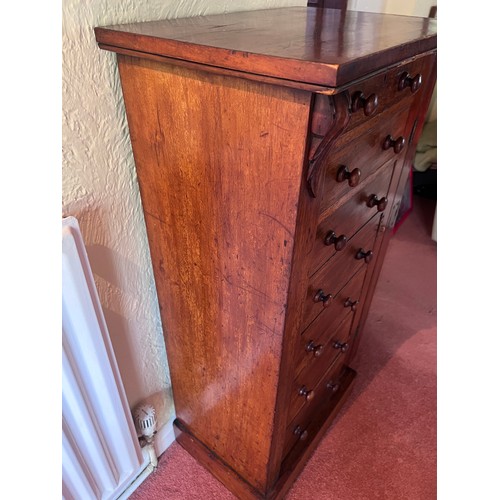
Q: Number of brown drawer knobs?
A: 14